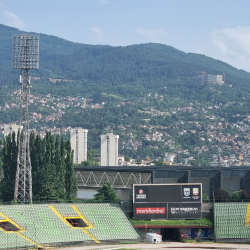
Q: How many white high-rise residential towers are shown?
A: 3